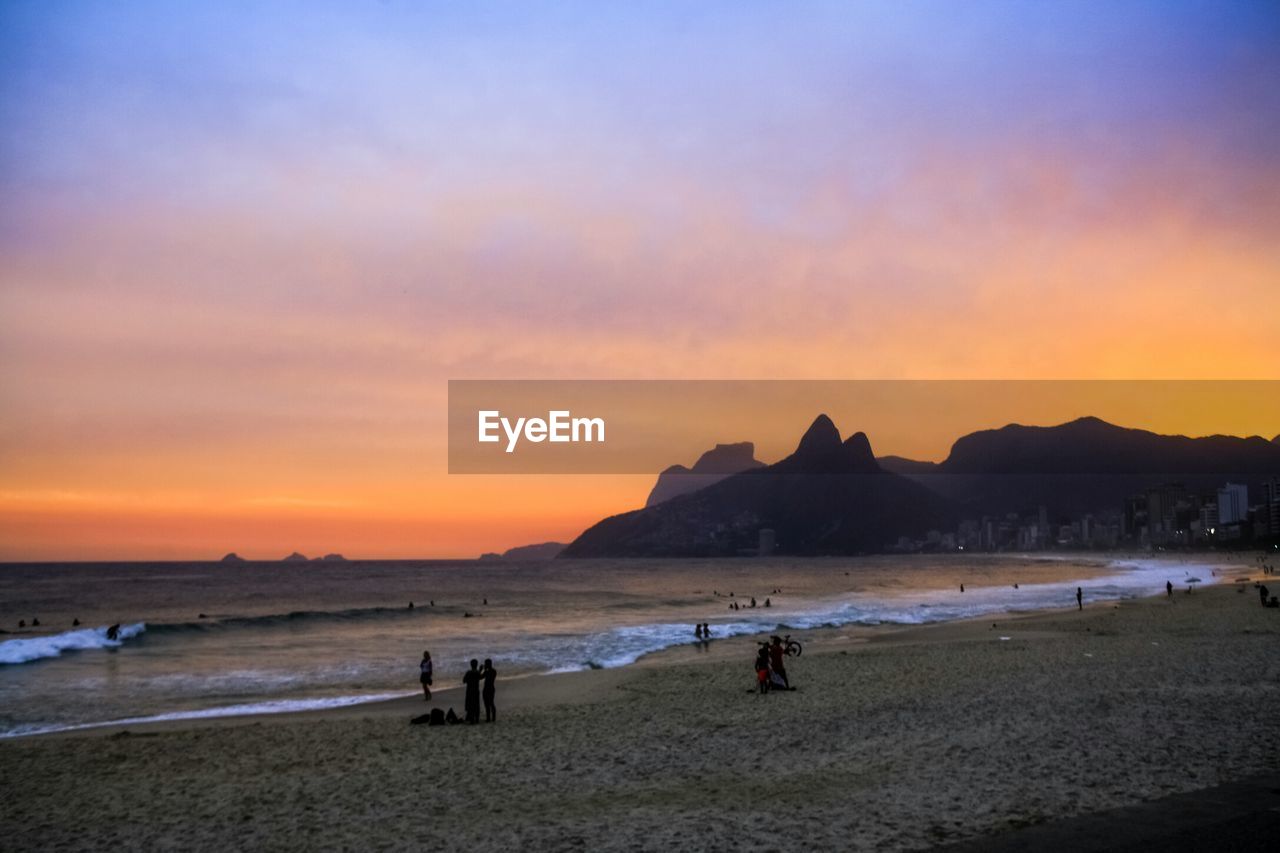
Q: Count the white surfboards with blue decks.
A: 0